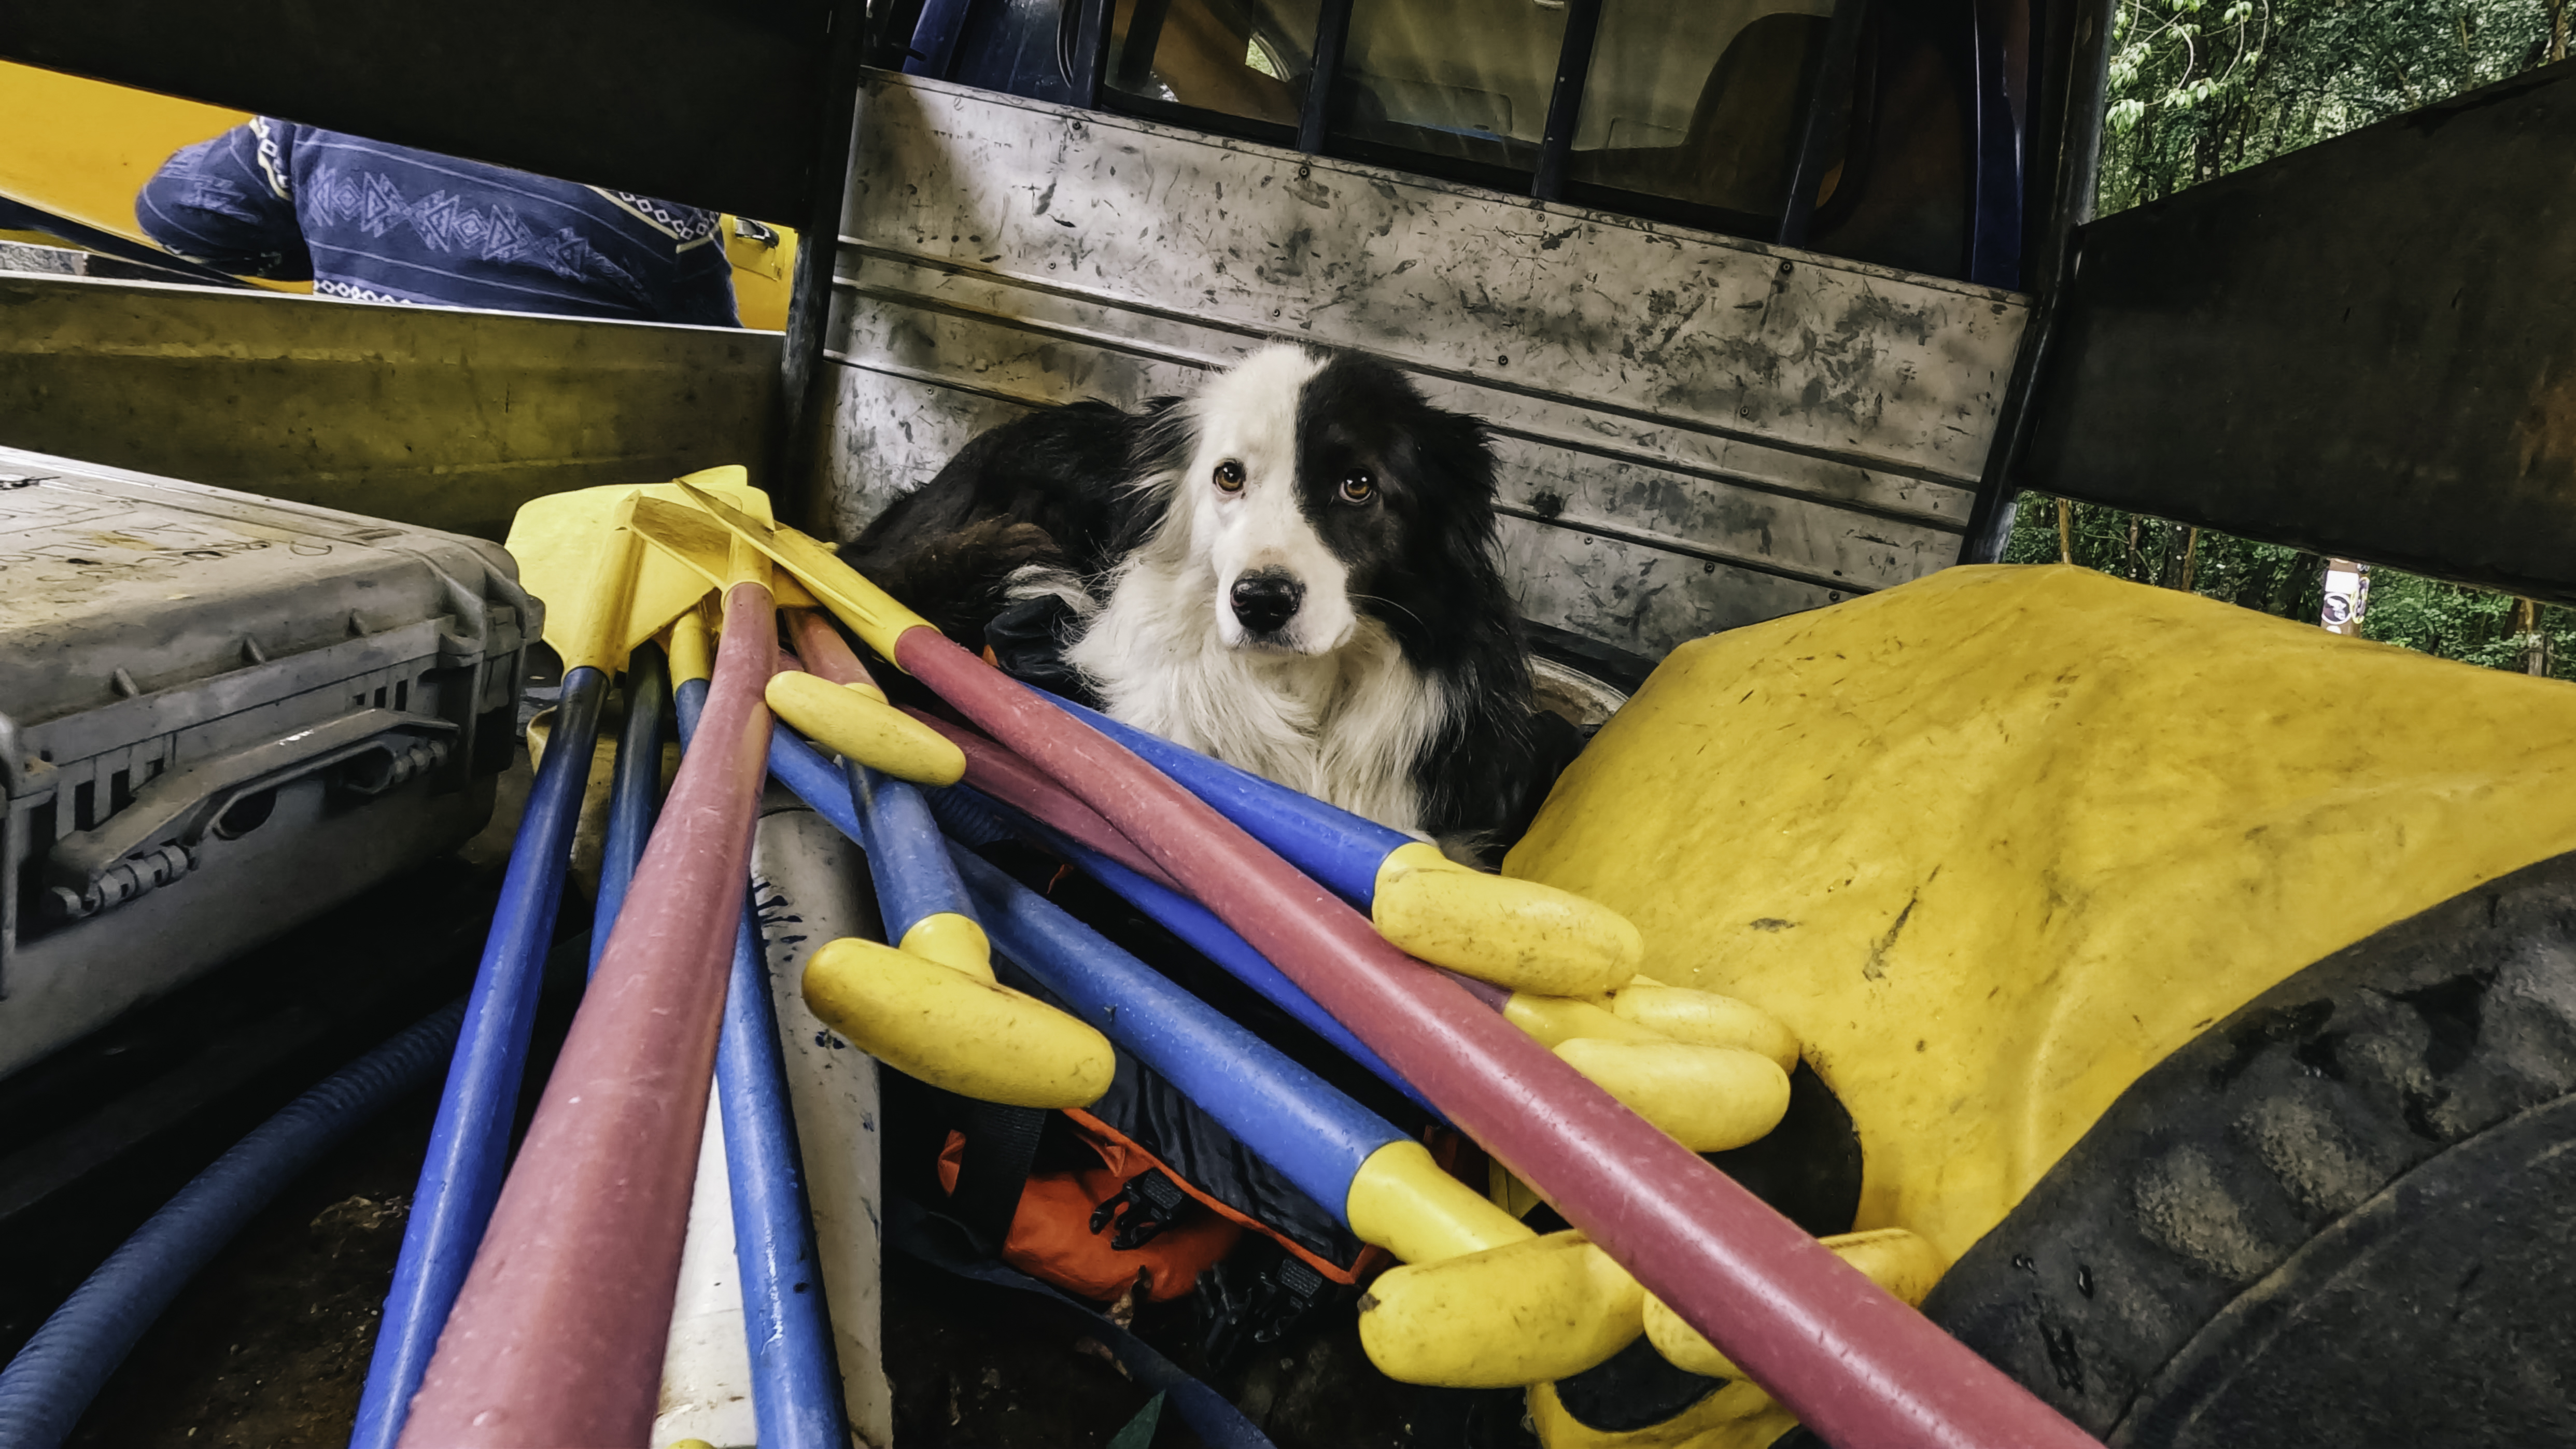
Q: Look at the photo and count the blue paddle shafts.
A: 7